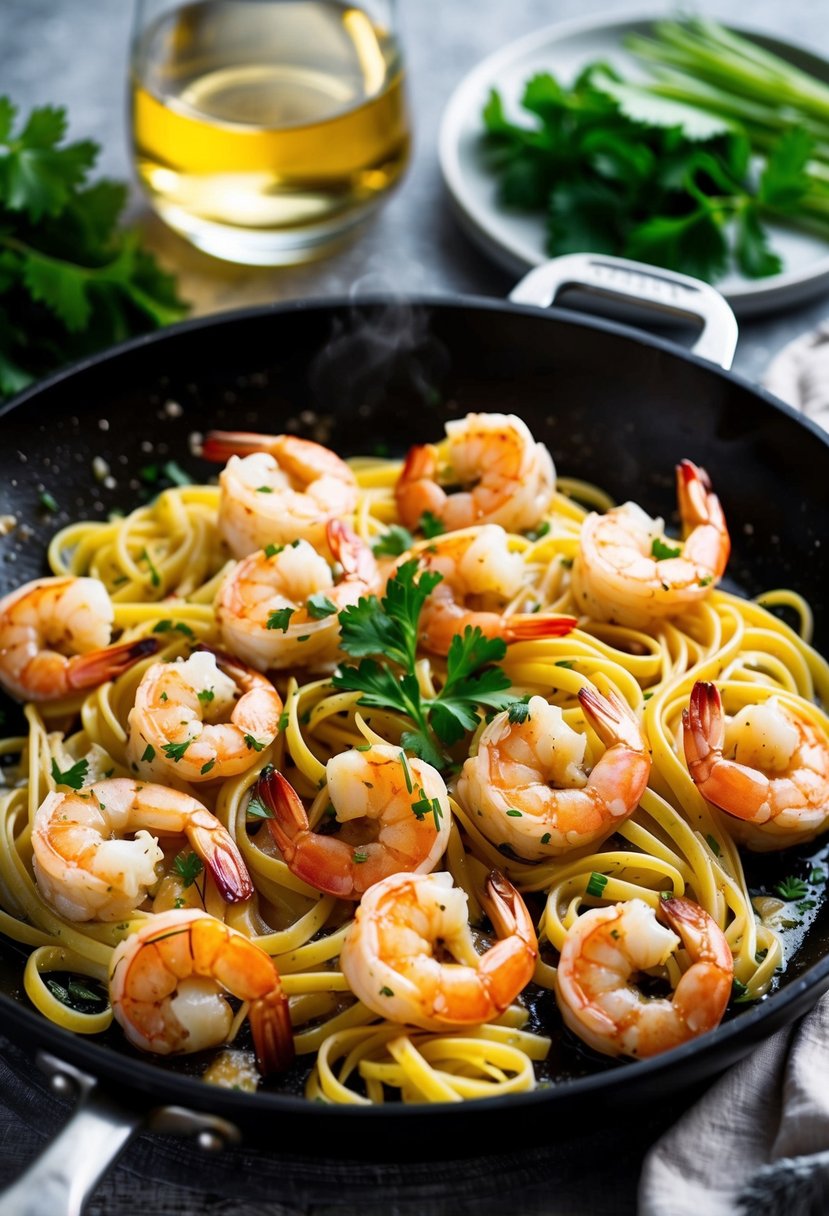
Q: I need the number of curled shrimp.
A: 14